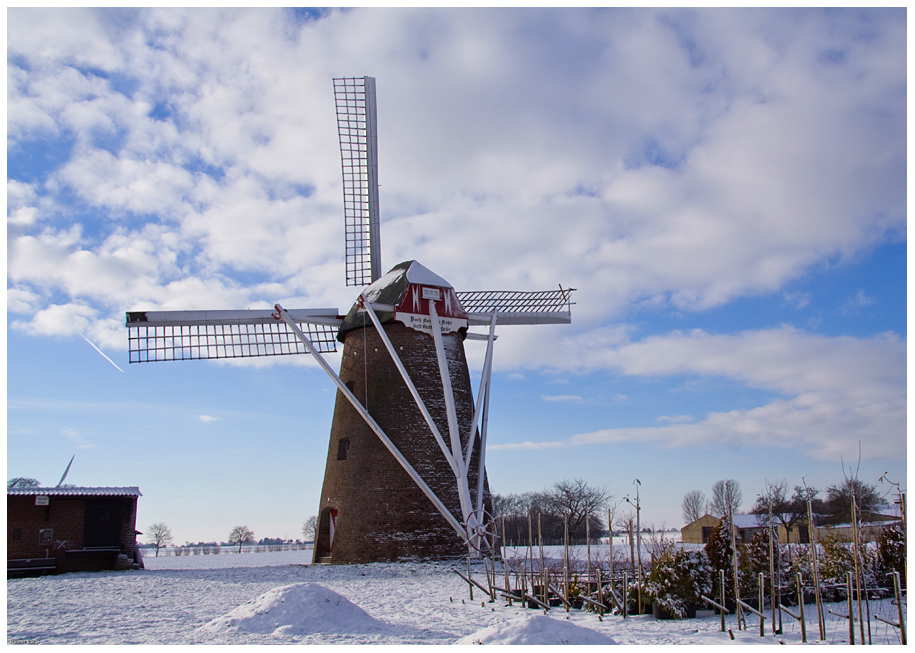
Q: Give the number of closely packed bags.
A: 0